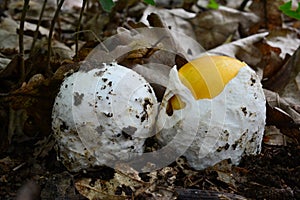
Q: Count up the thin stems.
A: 4